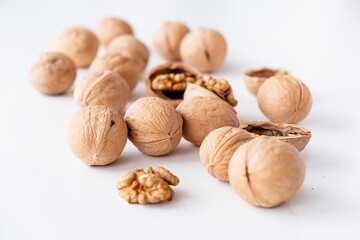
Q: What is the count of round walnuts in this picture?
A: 14